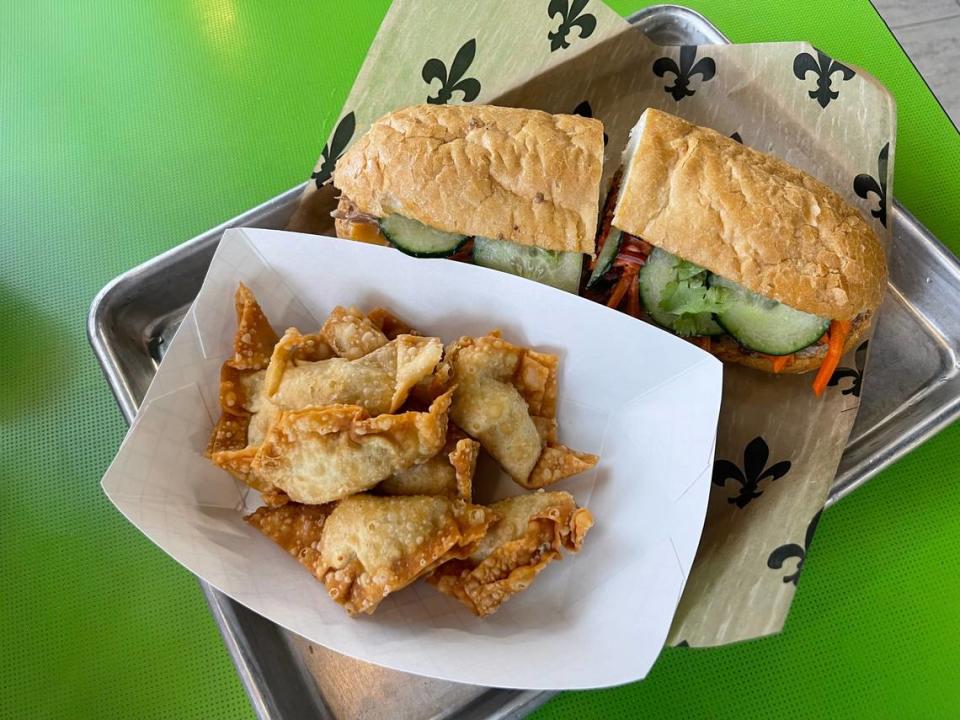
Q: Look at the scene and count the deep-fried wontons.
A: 8